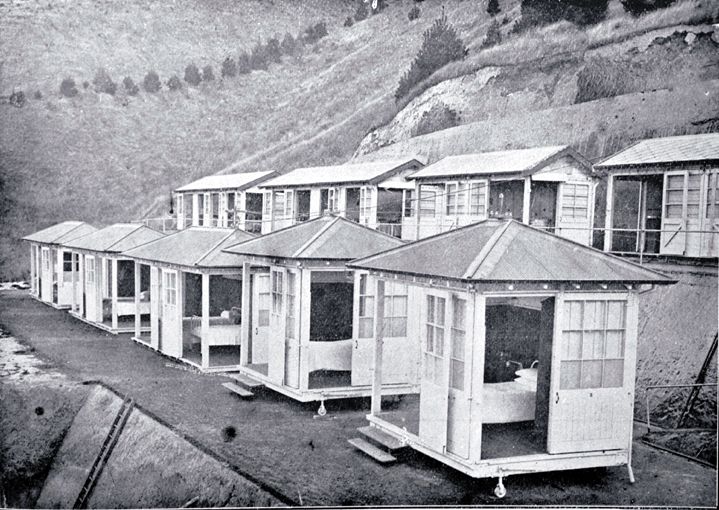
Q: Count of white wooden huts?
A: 9